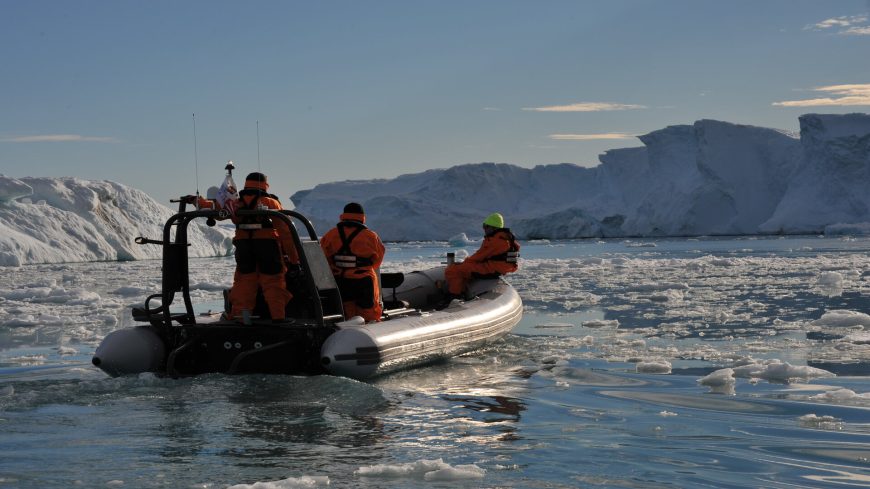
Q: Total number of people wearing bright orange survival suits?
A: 3